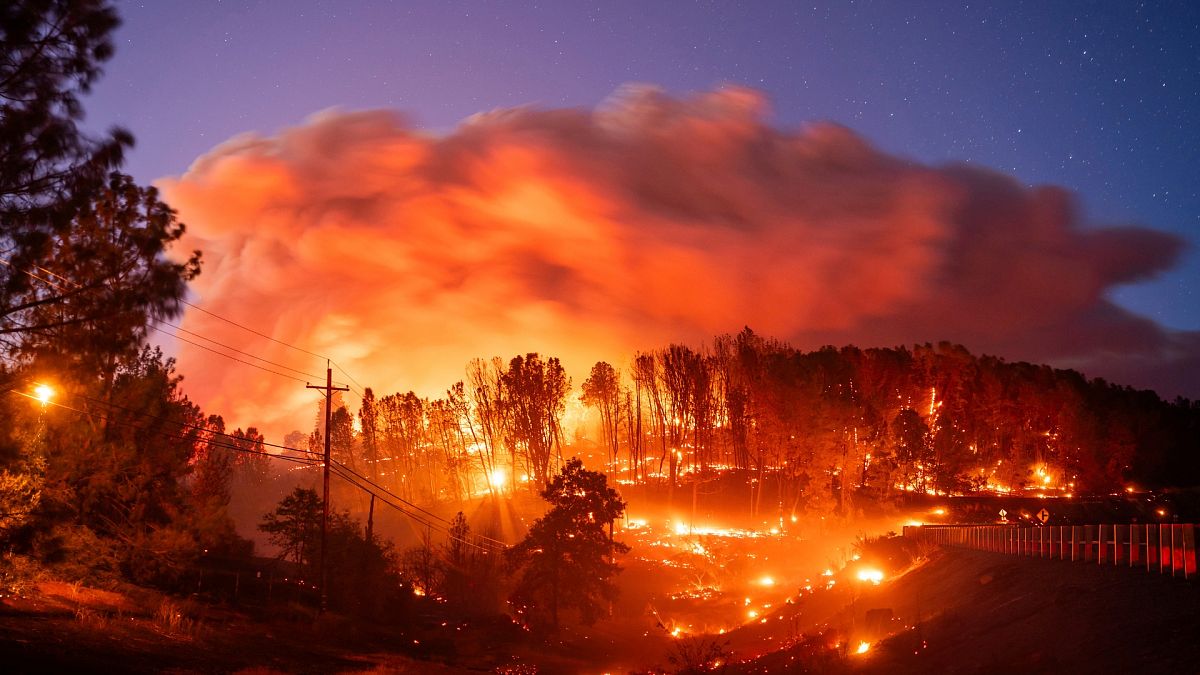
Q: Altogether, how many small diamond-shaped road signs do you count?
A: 2